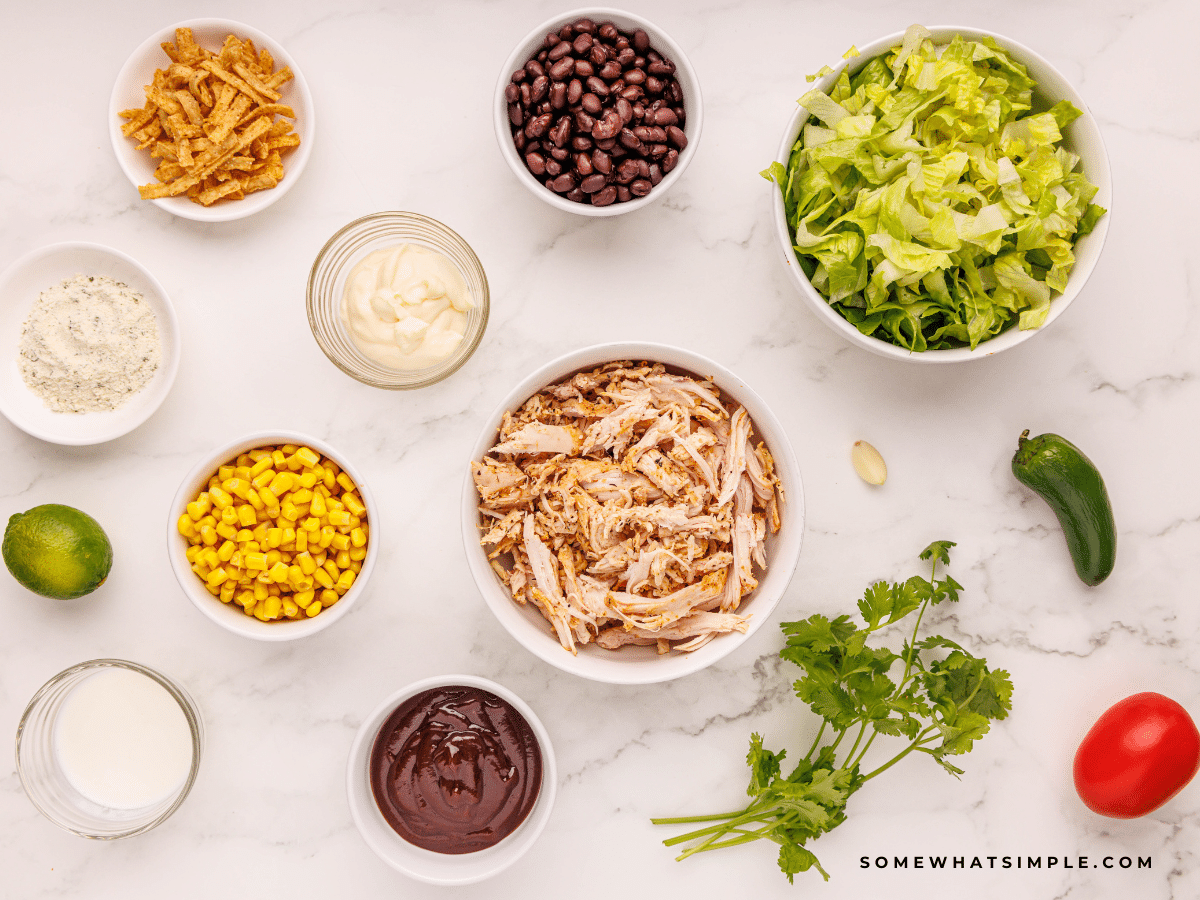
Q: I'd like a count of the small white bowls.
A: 5